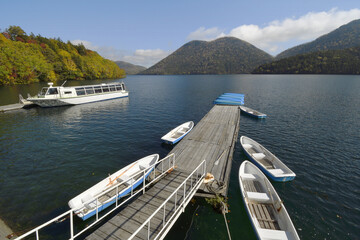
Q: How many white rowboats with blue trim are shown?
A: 5